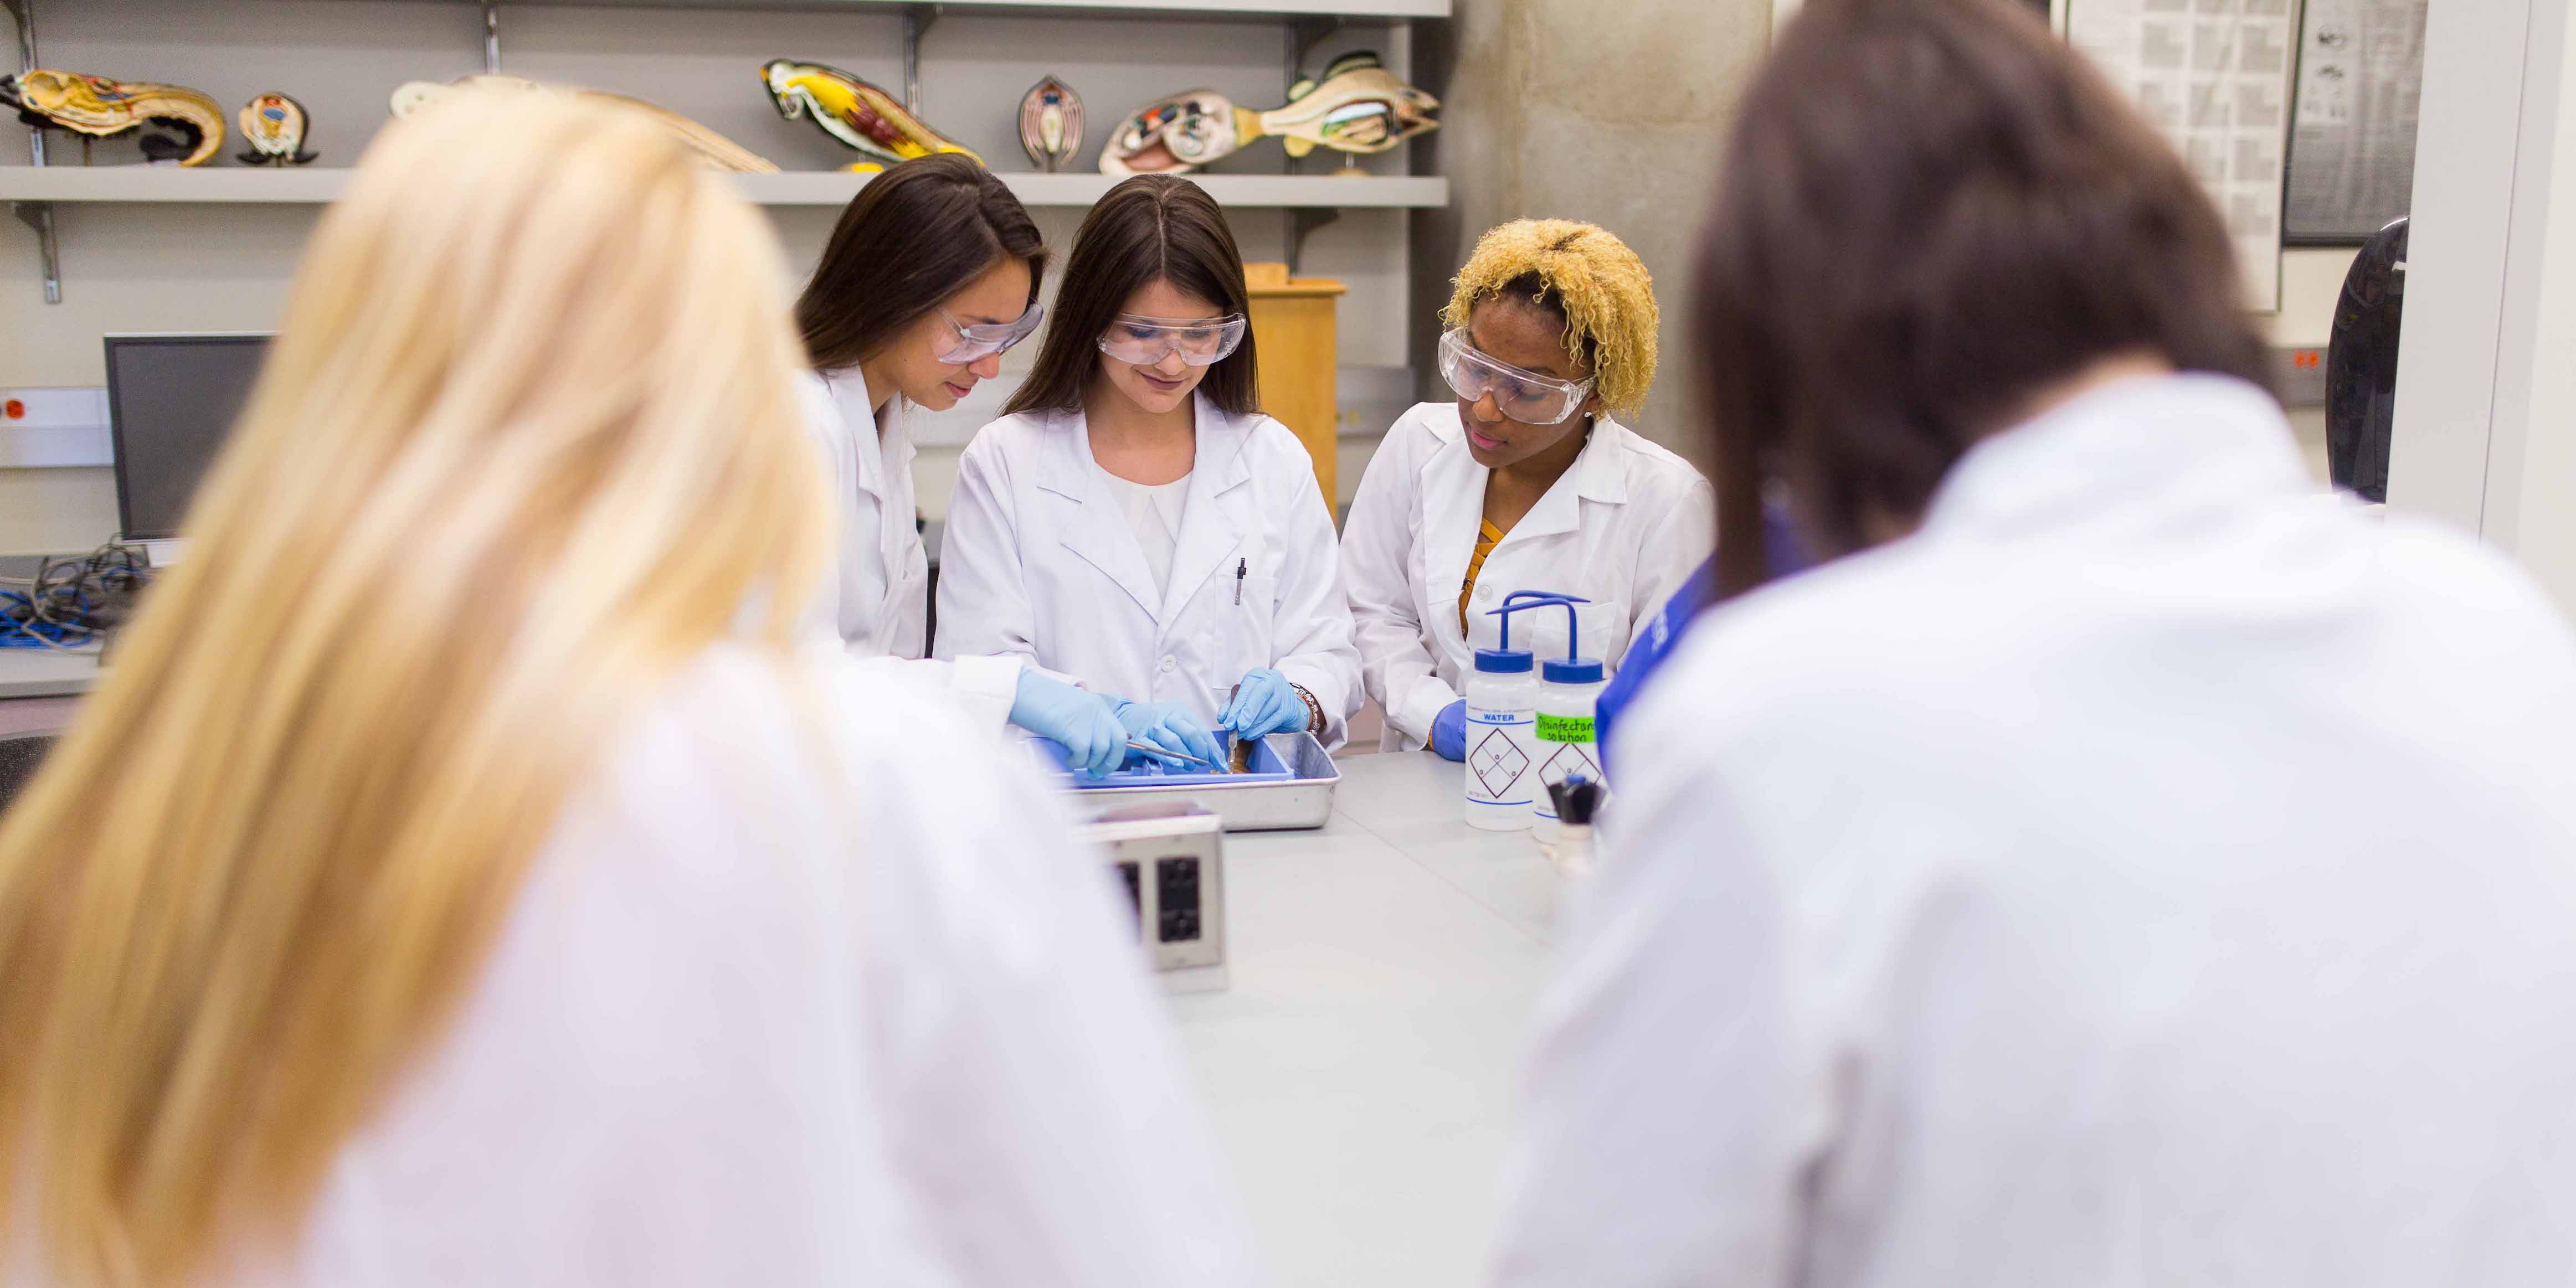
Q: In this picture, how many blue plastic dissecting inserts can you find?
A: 1